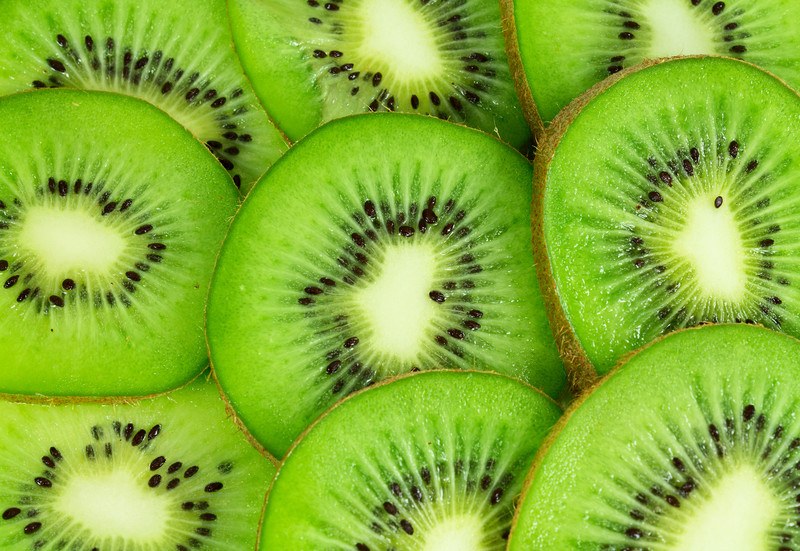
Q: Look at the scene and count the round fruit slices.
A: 9